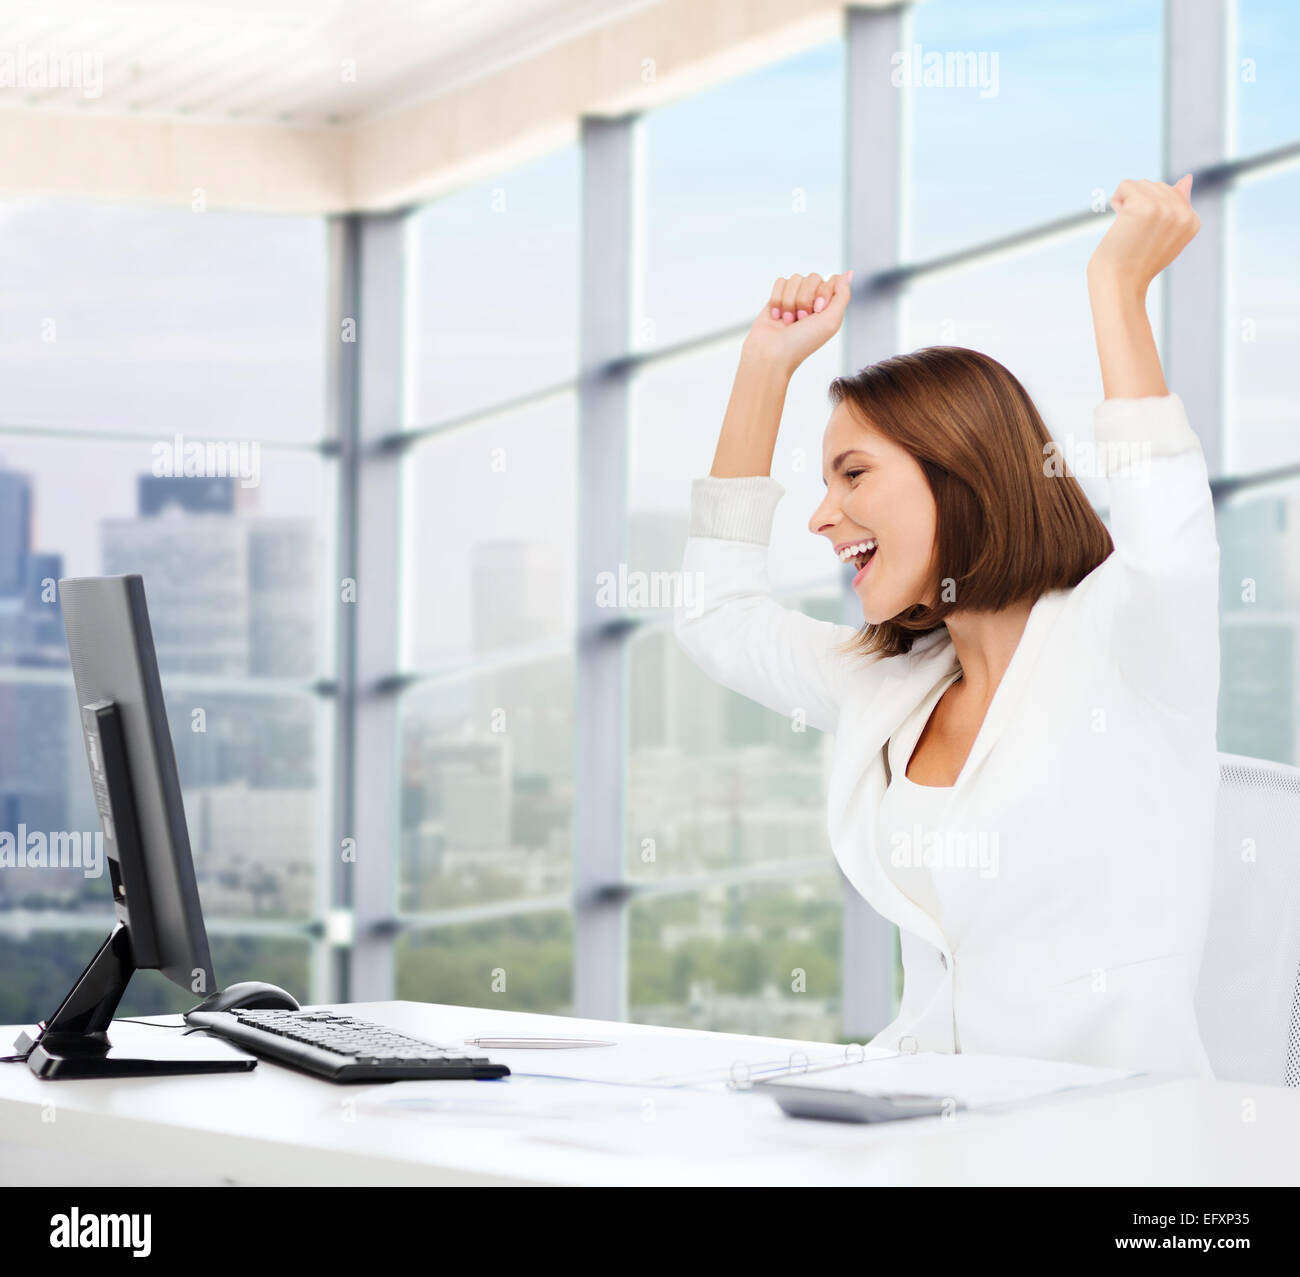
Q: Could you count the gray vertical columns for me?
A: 4